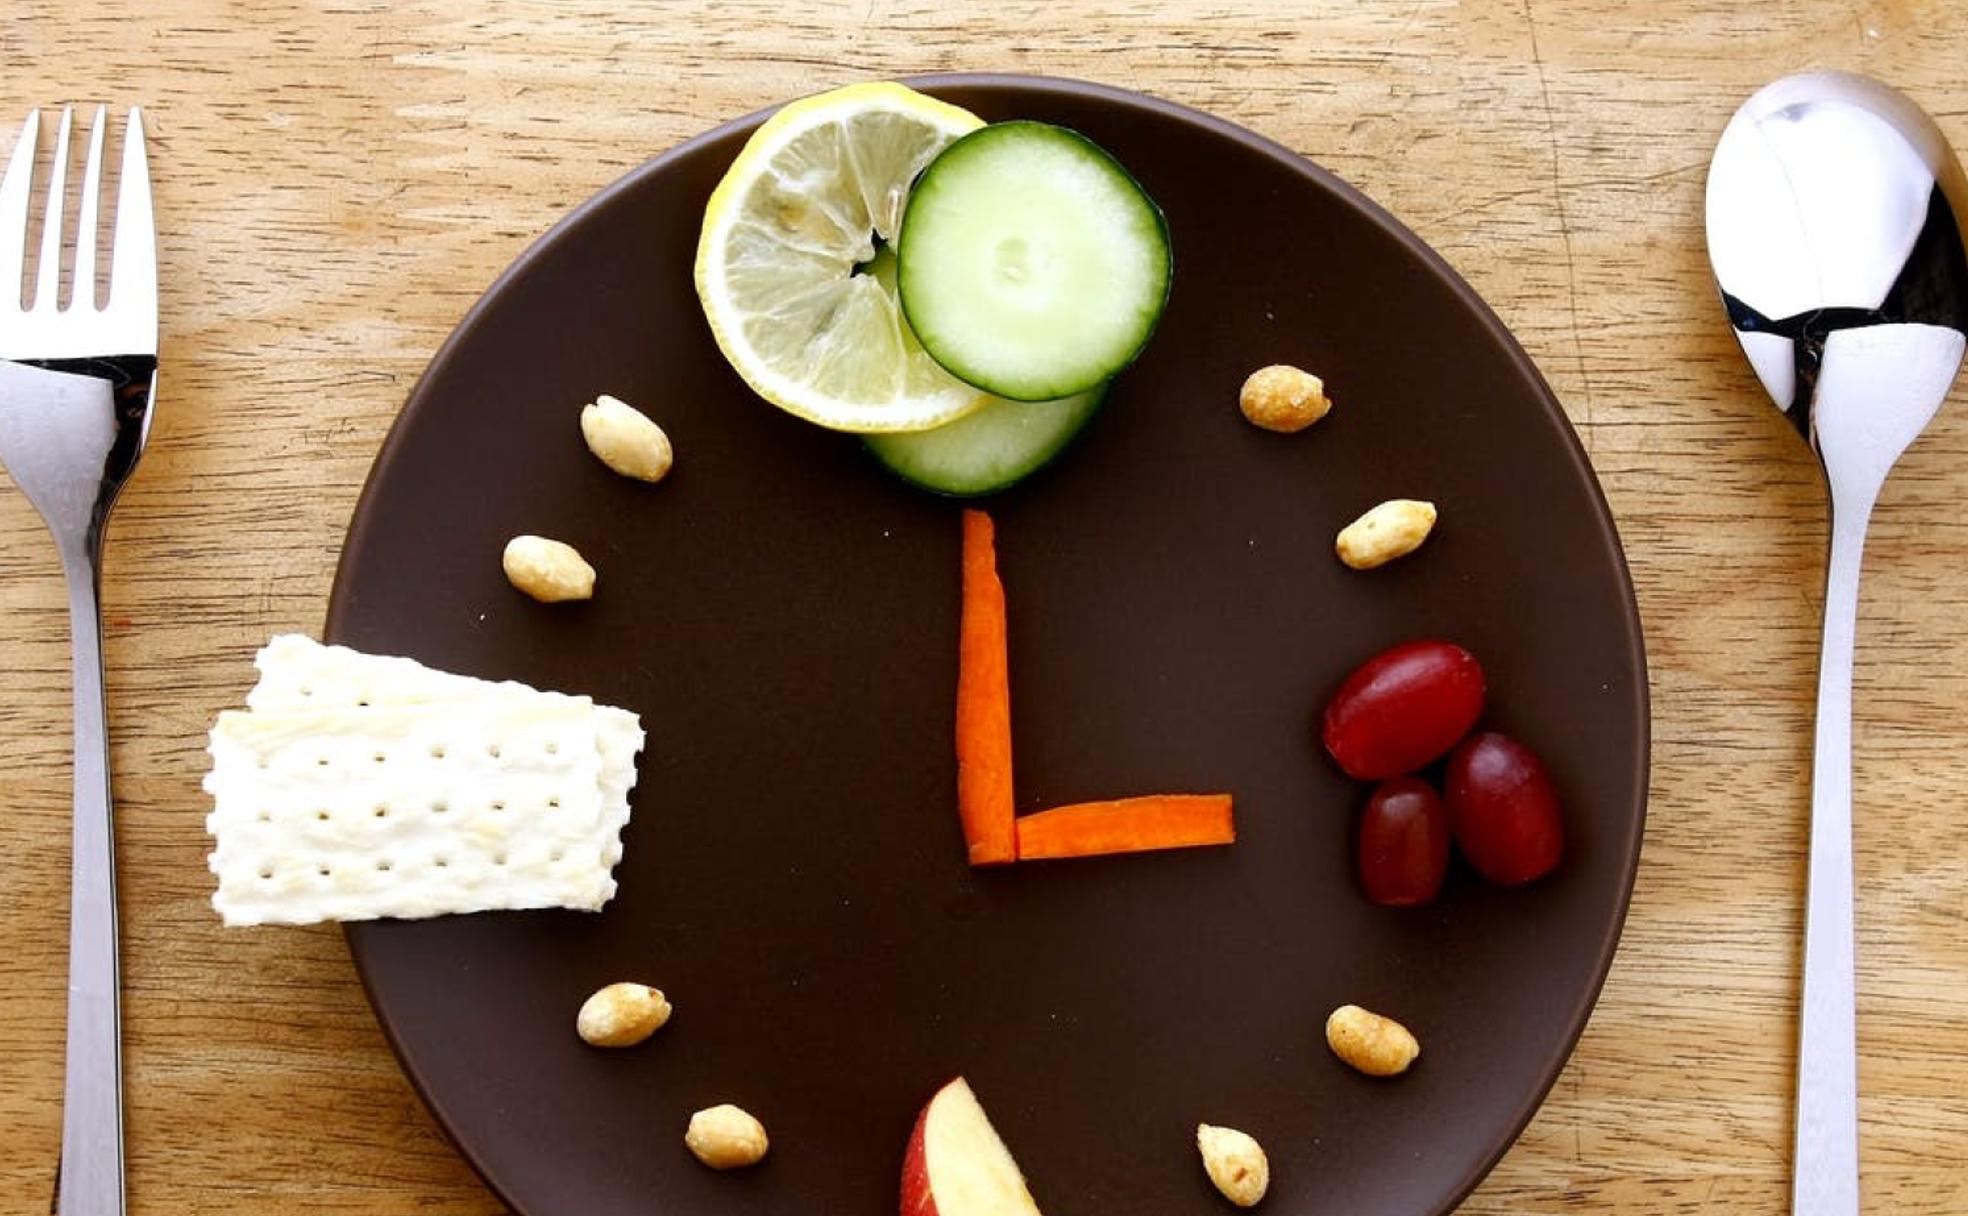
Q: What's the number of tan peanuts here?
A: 8